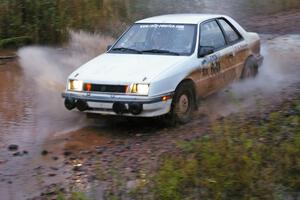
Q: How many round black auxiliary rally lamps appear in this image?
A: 4